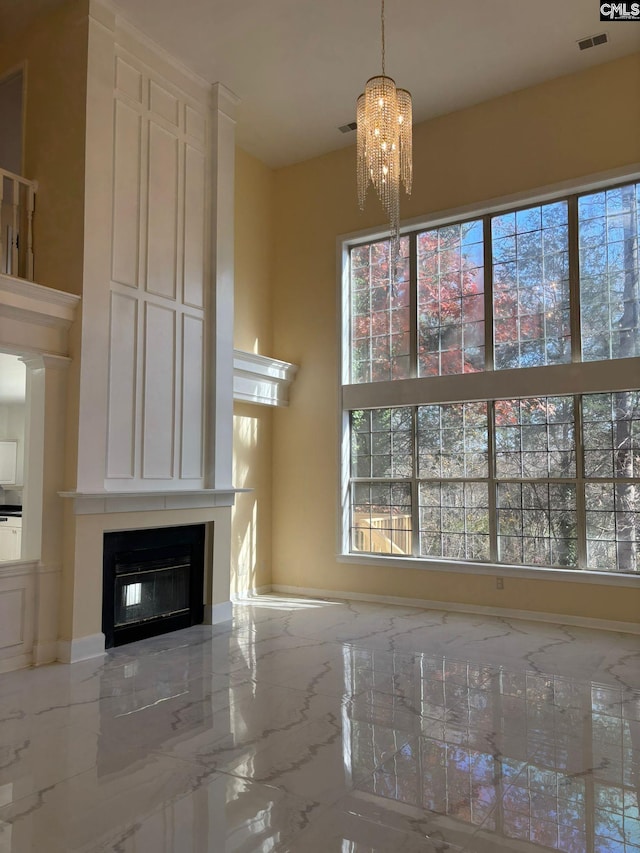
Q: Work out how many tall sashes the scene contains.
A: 4